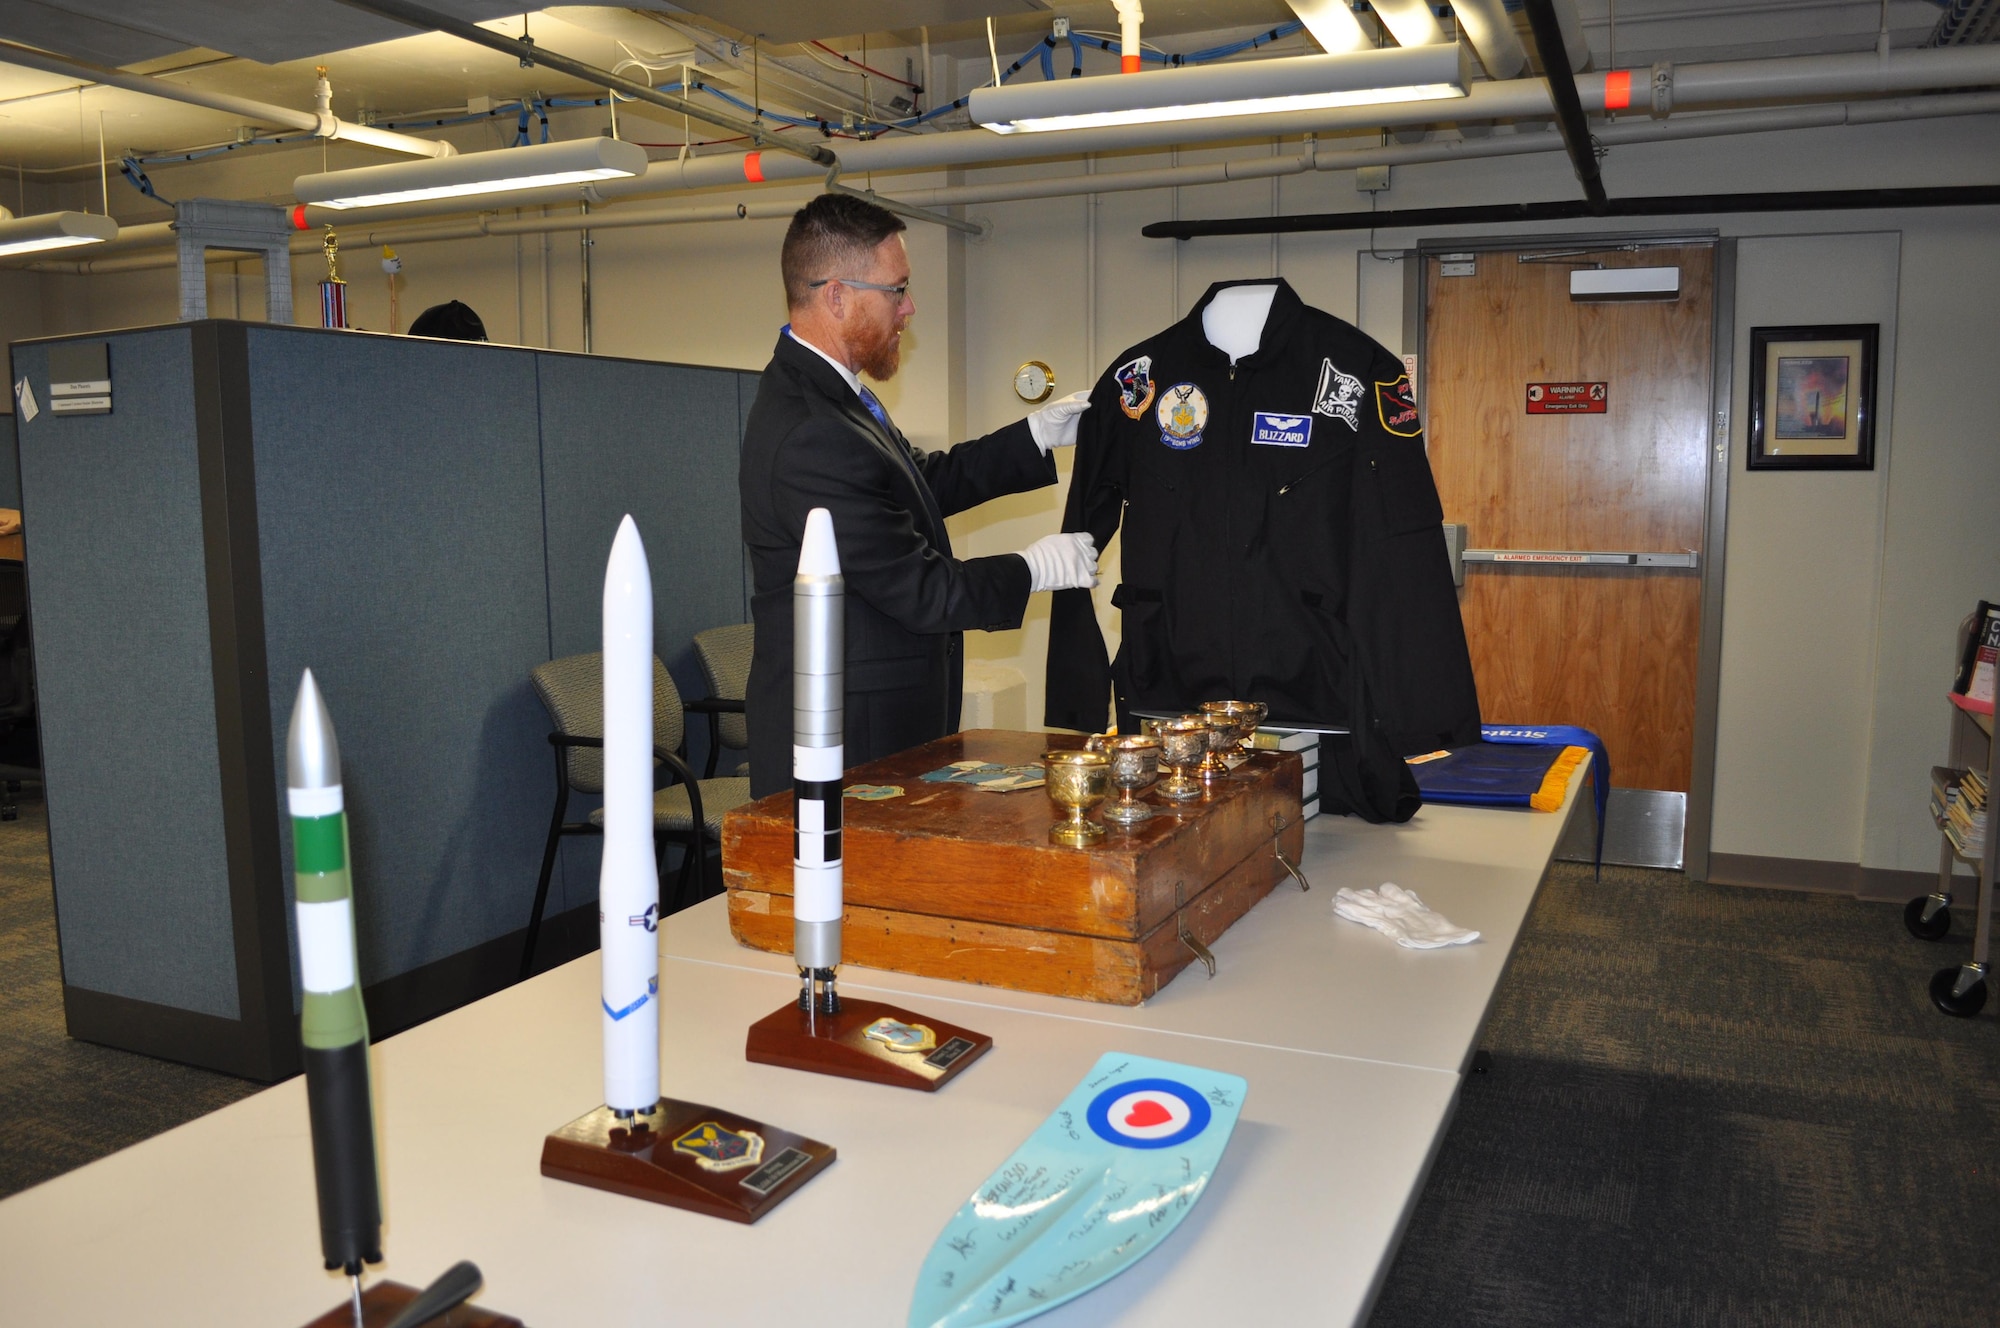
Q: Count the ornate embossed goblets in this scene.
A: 5